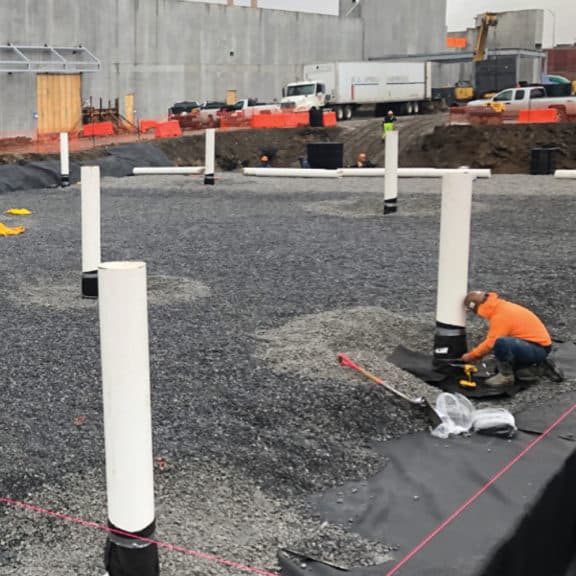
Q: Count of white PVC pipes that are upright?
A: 6